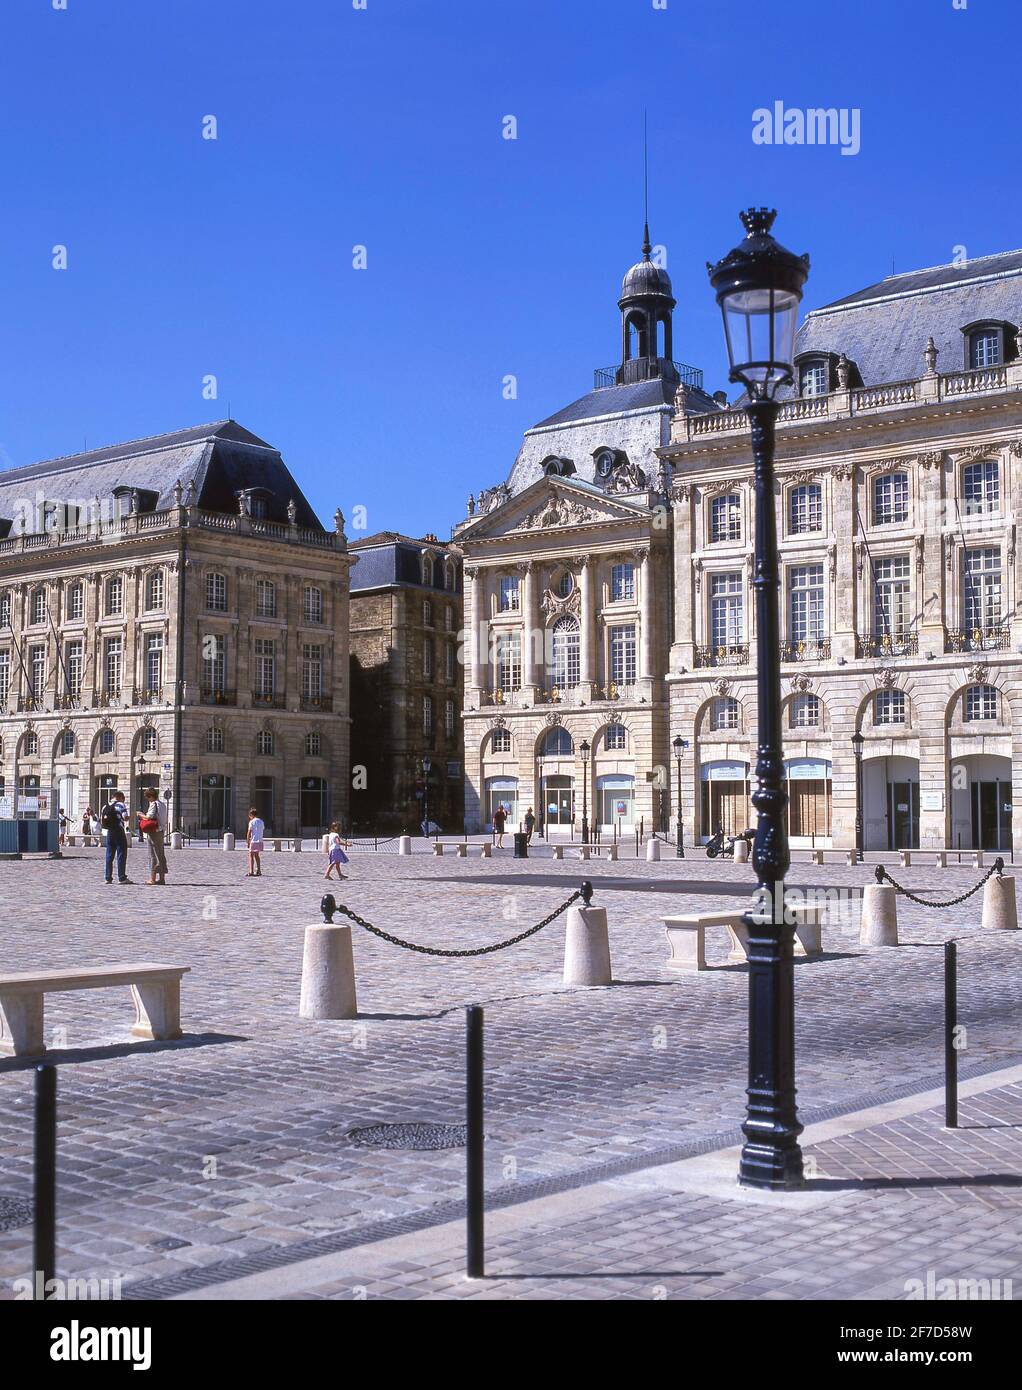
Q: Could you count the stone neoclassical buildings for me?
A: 3